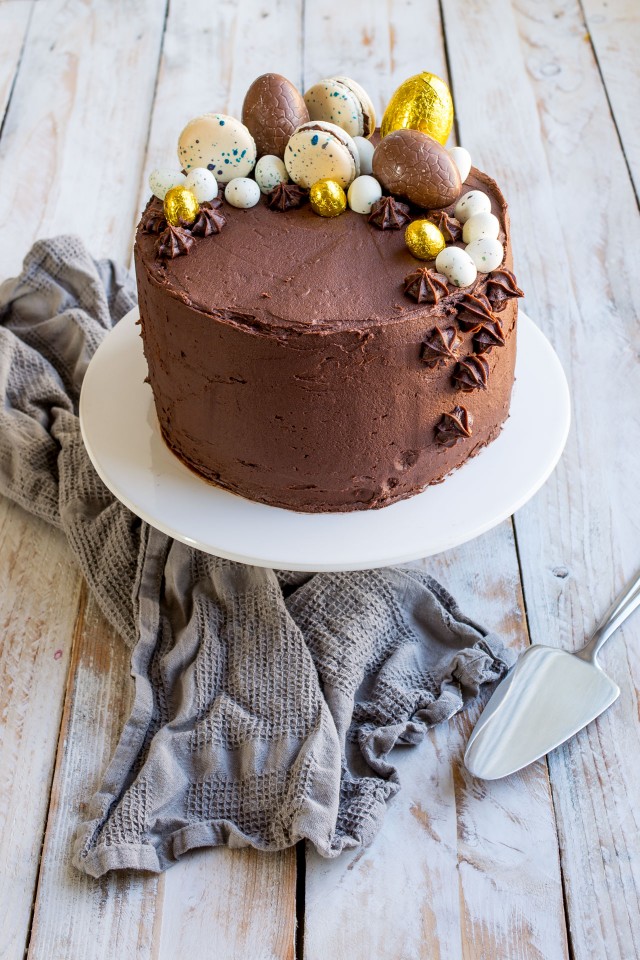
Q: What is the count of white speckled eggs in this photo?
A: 11